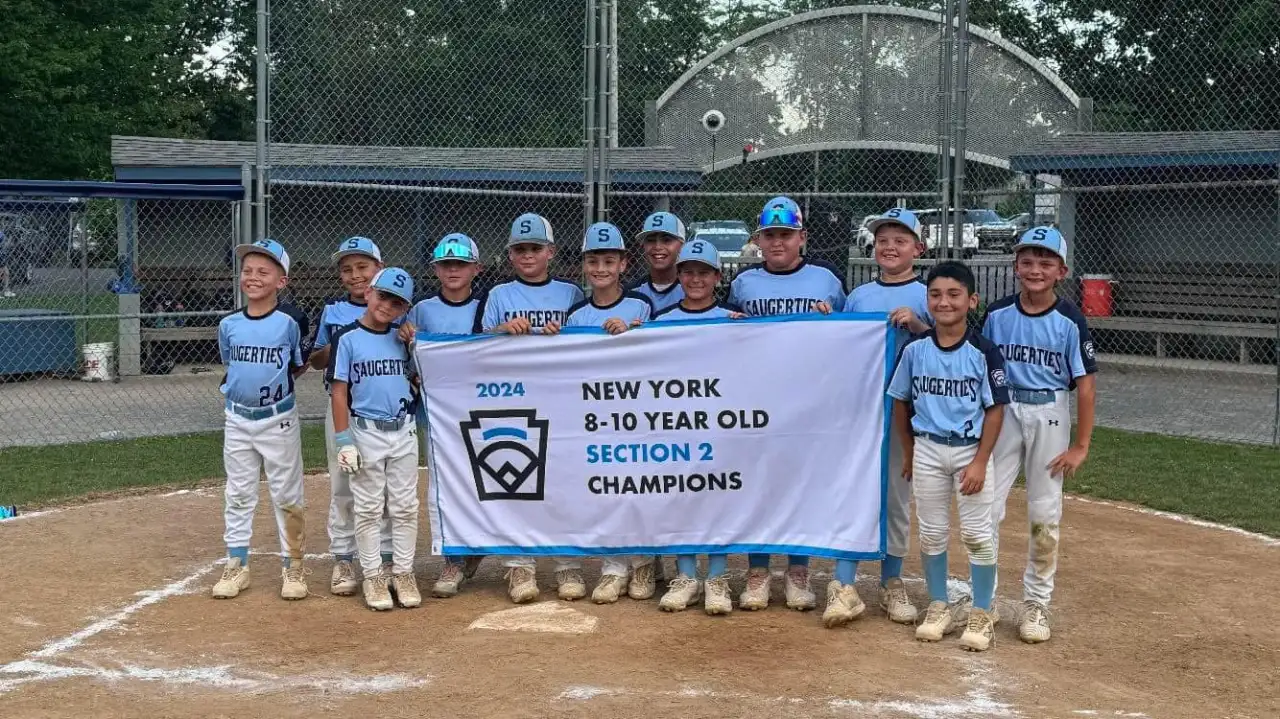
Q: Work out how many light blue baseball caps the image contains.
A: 11